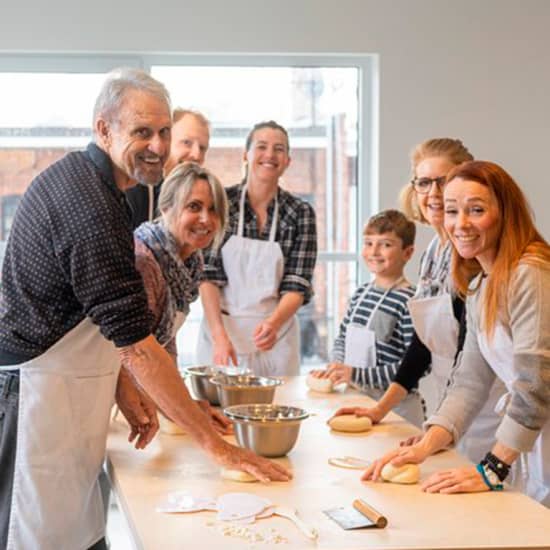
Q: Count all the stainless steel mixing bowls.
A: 3